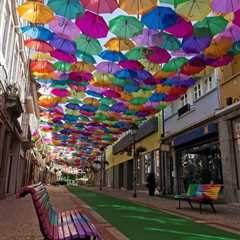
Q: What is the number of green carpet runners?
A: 1